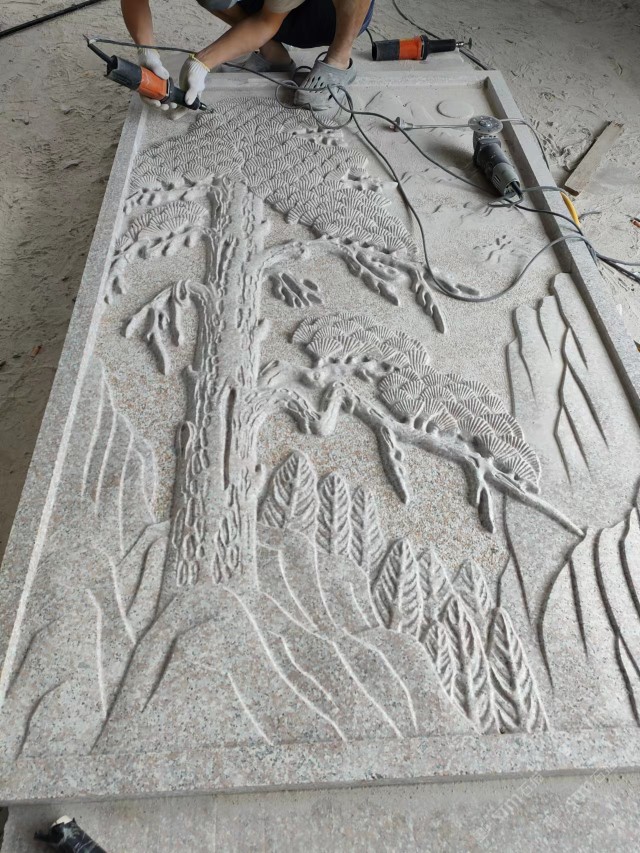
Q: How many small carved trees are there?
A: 9